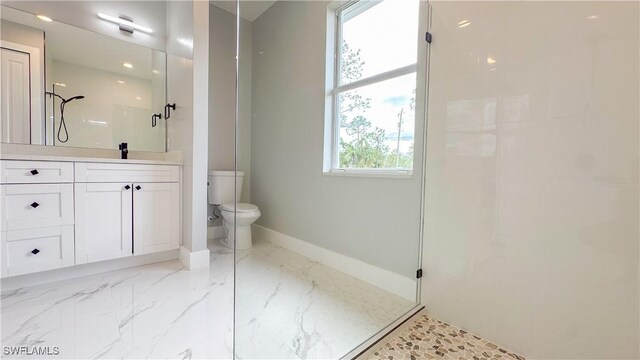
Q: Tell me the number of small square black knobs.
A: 5